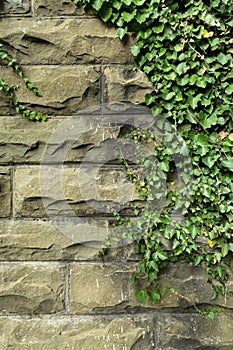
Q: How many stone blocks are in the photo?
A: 13